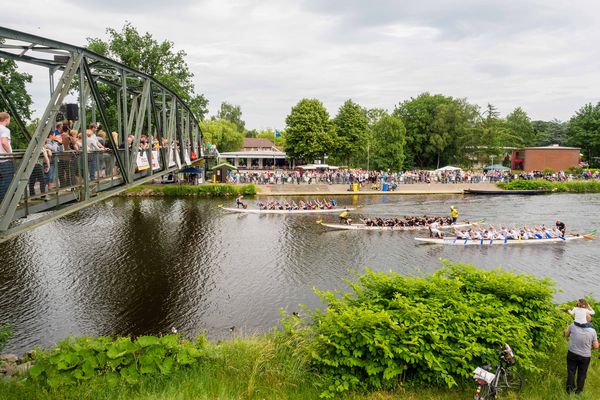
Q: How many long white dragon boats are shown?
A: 3